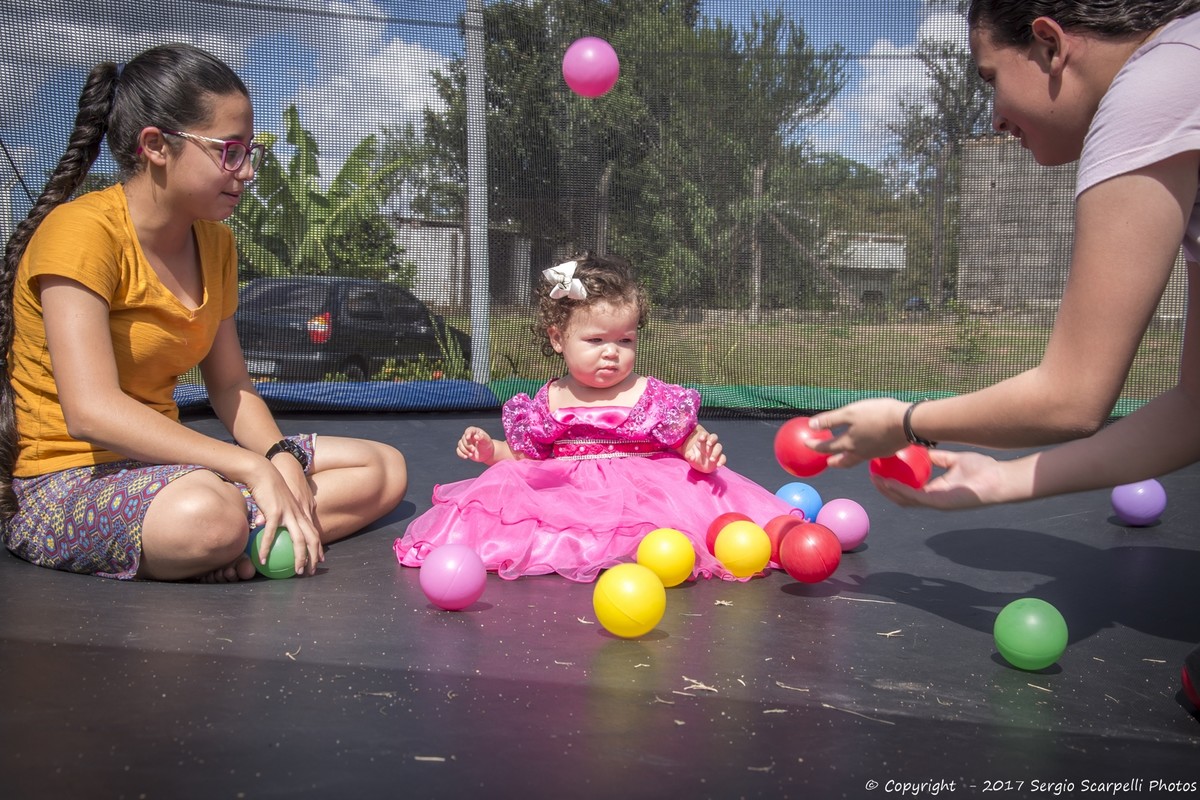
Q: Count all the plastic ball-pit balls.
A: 15